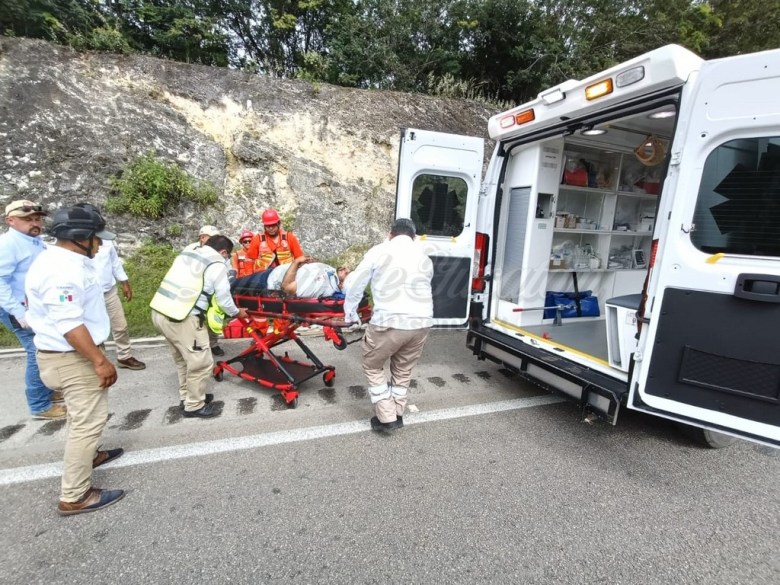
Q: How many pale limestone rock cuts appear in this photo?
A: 1